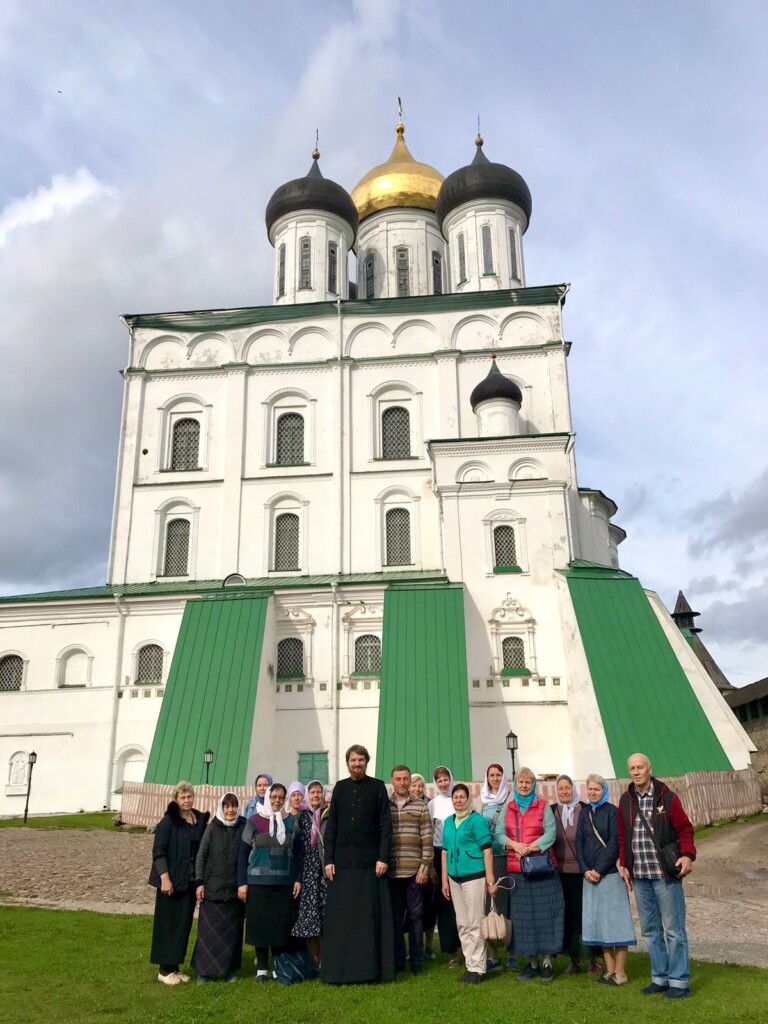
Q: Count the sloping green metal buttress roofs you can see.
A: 3